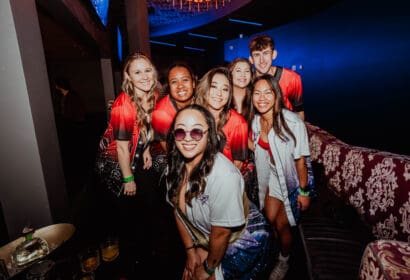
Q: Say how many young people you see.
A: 7